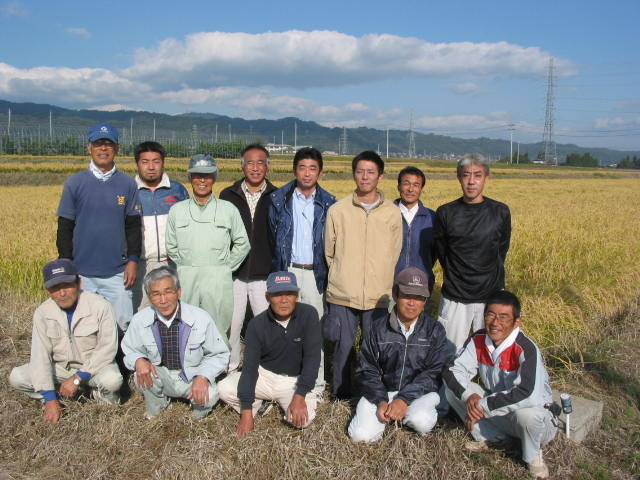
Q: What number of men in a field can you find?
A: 13